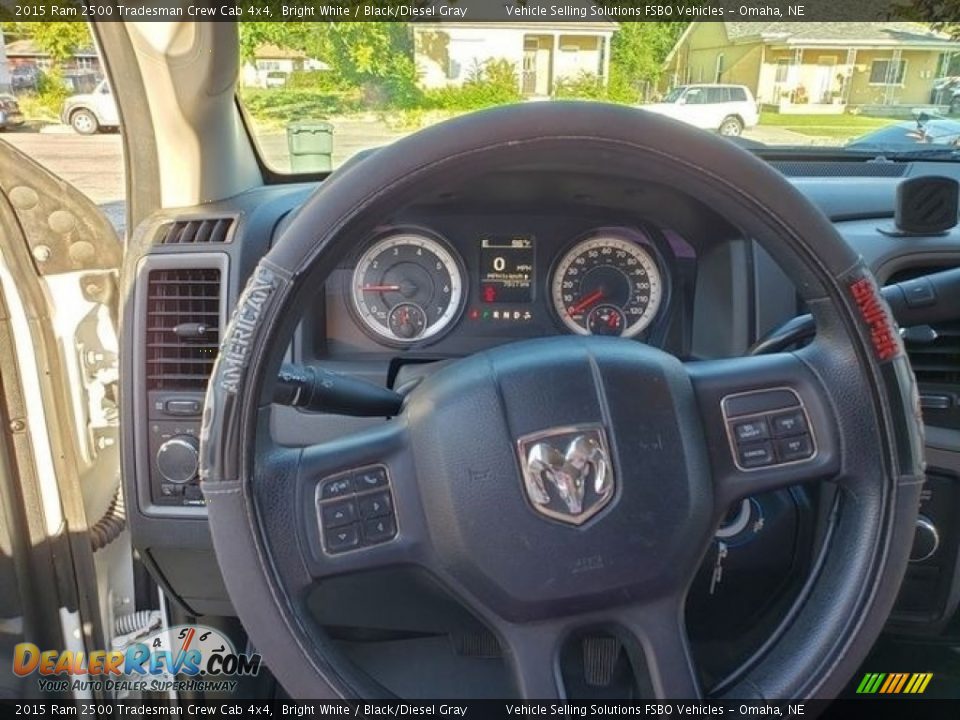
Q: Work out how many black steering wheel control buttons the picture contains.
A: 10